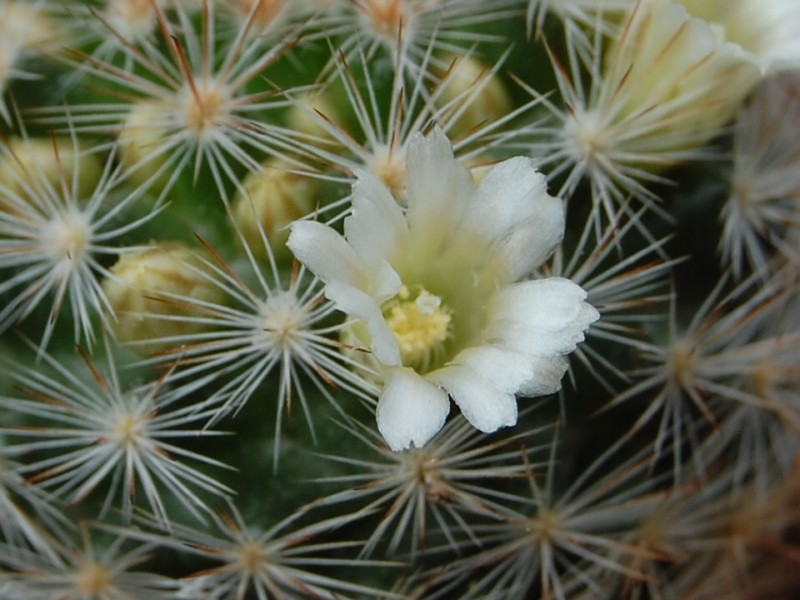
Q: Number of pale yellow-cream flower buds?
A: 6